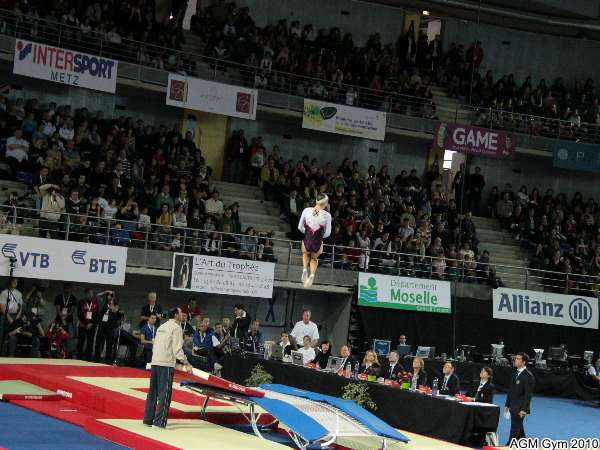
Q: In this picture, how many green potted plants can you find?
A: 2